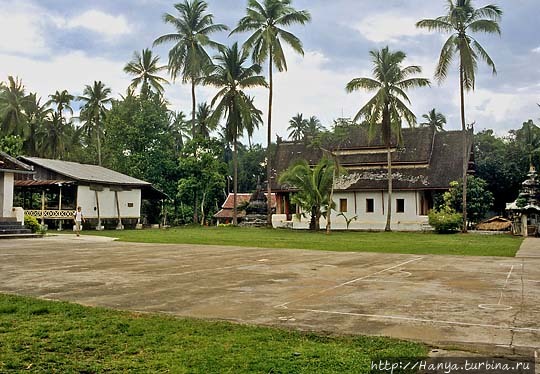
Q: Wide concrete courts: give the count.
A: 1